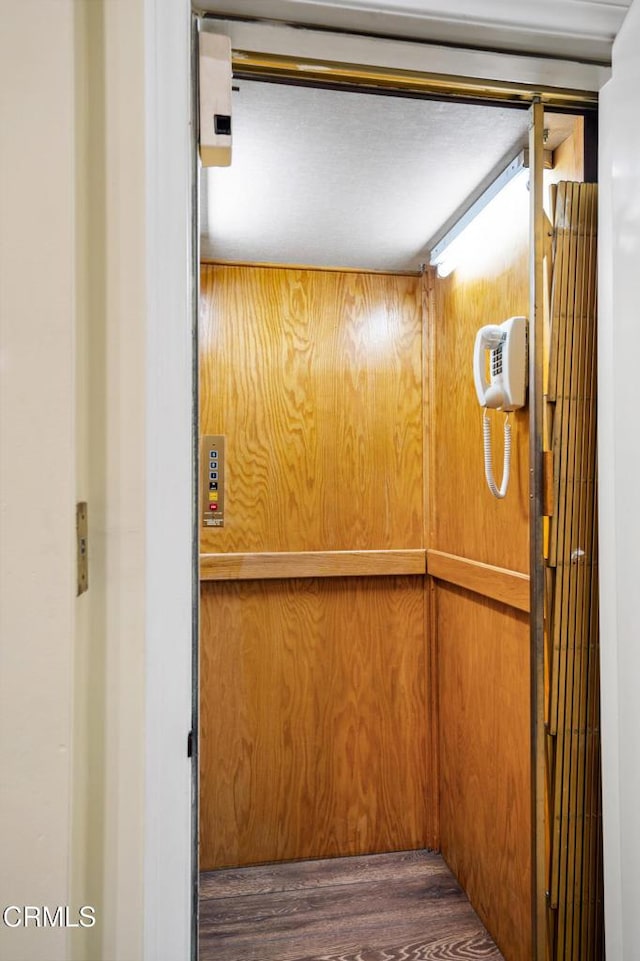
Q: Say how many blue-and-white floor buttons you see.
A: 3